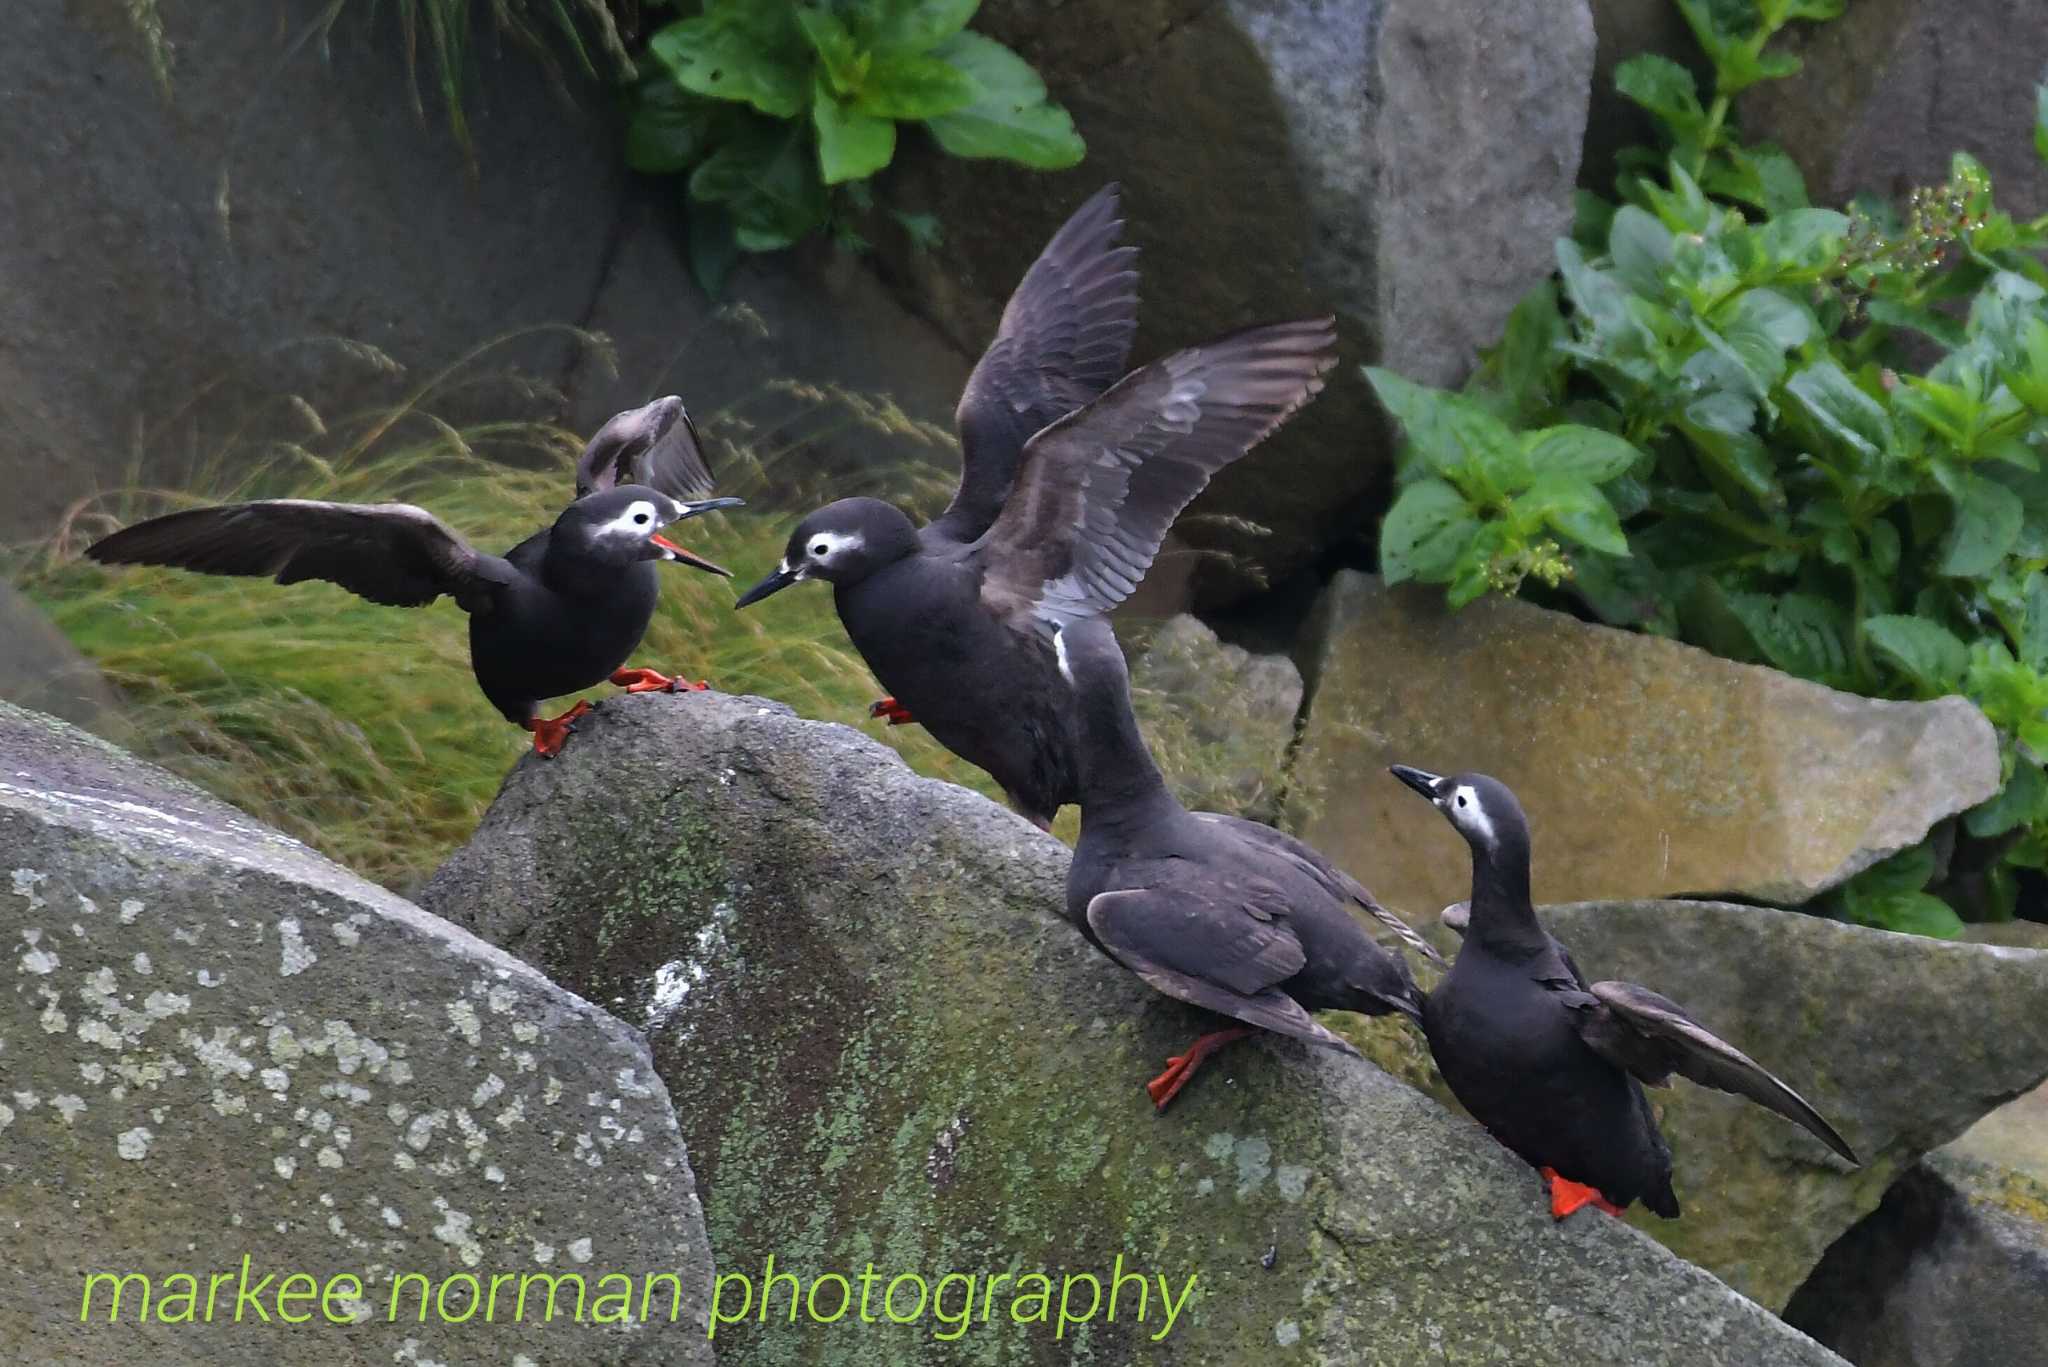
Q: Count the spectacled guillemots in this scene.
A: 4